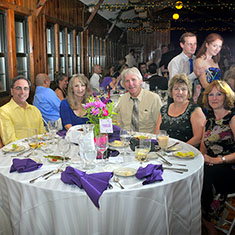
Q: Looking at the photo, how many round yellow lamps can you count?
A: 2